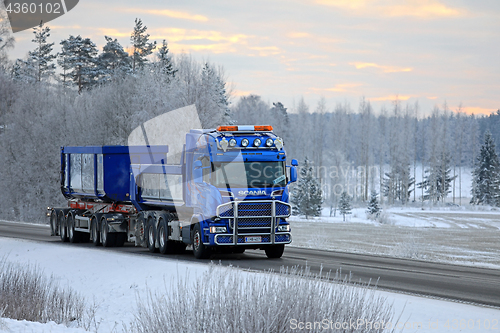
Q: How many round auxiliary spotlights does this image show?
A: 4